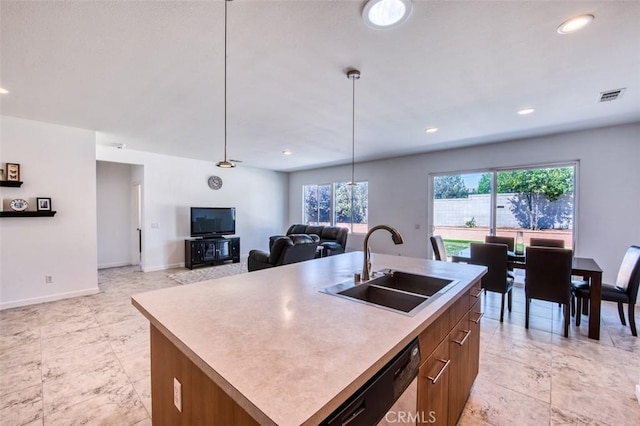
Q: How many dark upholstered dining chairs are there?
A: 6